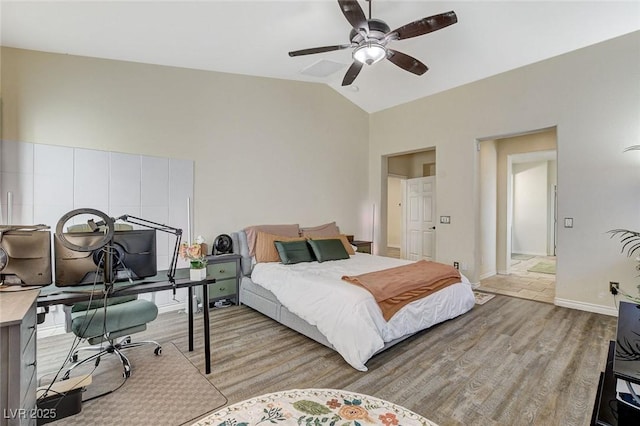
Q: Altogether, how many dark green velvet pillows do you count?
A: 2